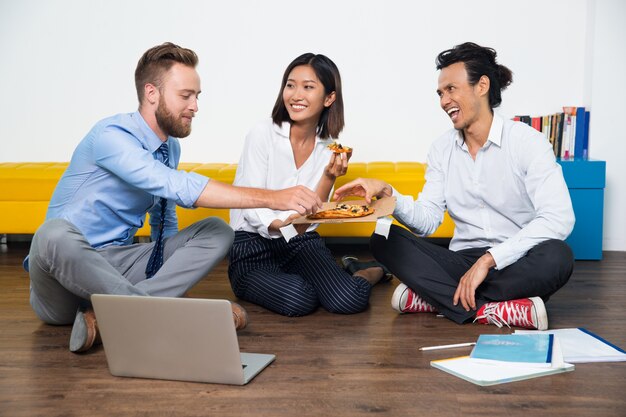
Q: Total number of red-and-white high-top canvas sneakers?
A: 2